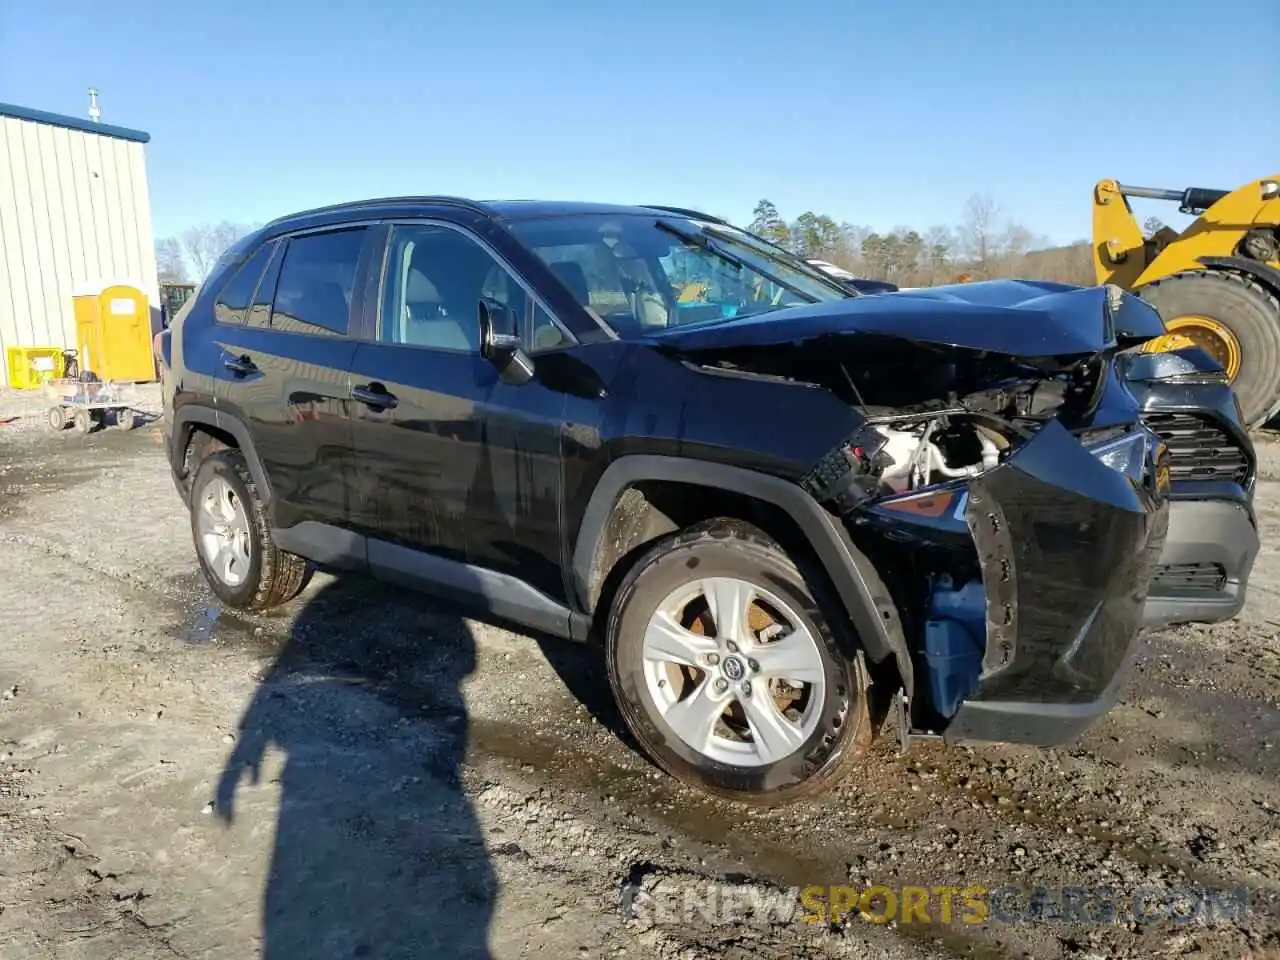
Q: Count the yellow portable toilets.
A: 1